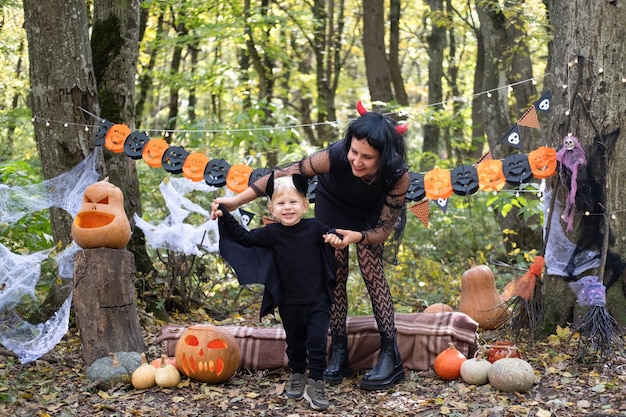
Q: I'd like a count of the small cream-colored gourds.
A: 2